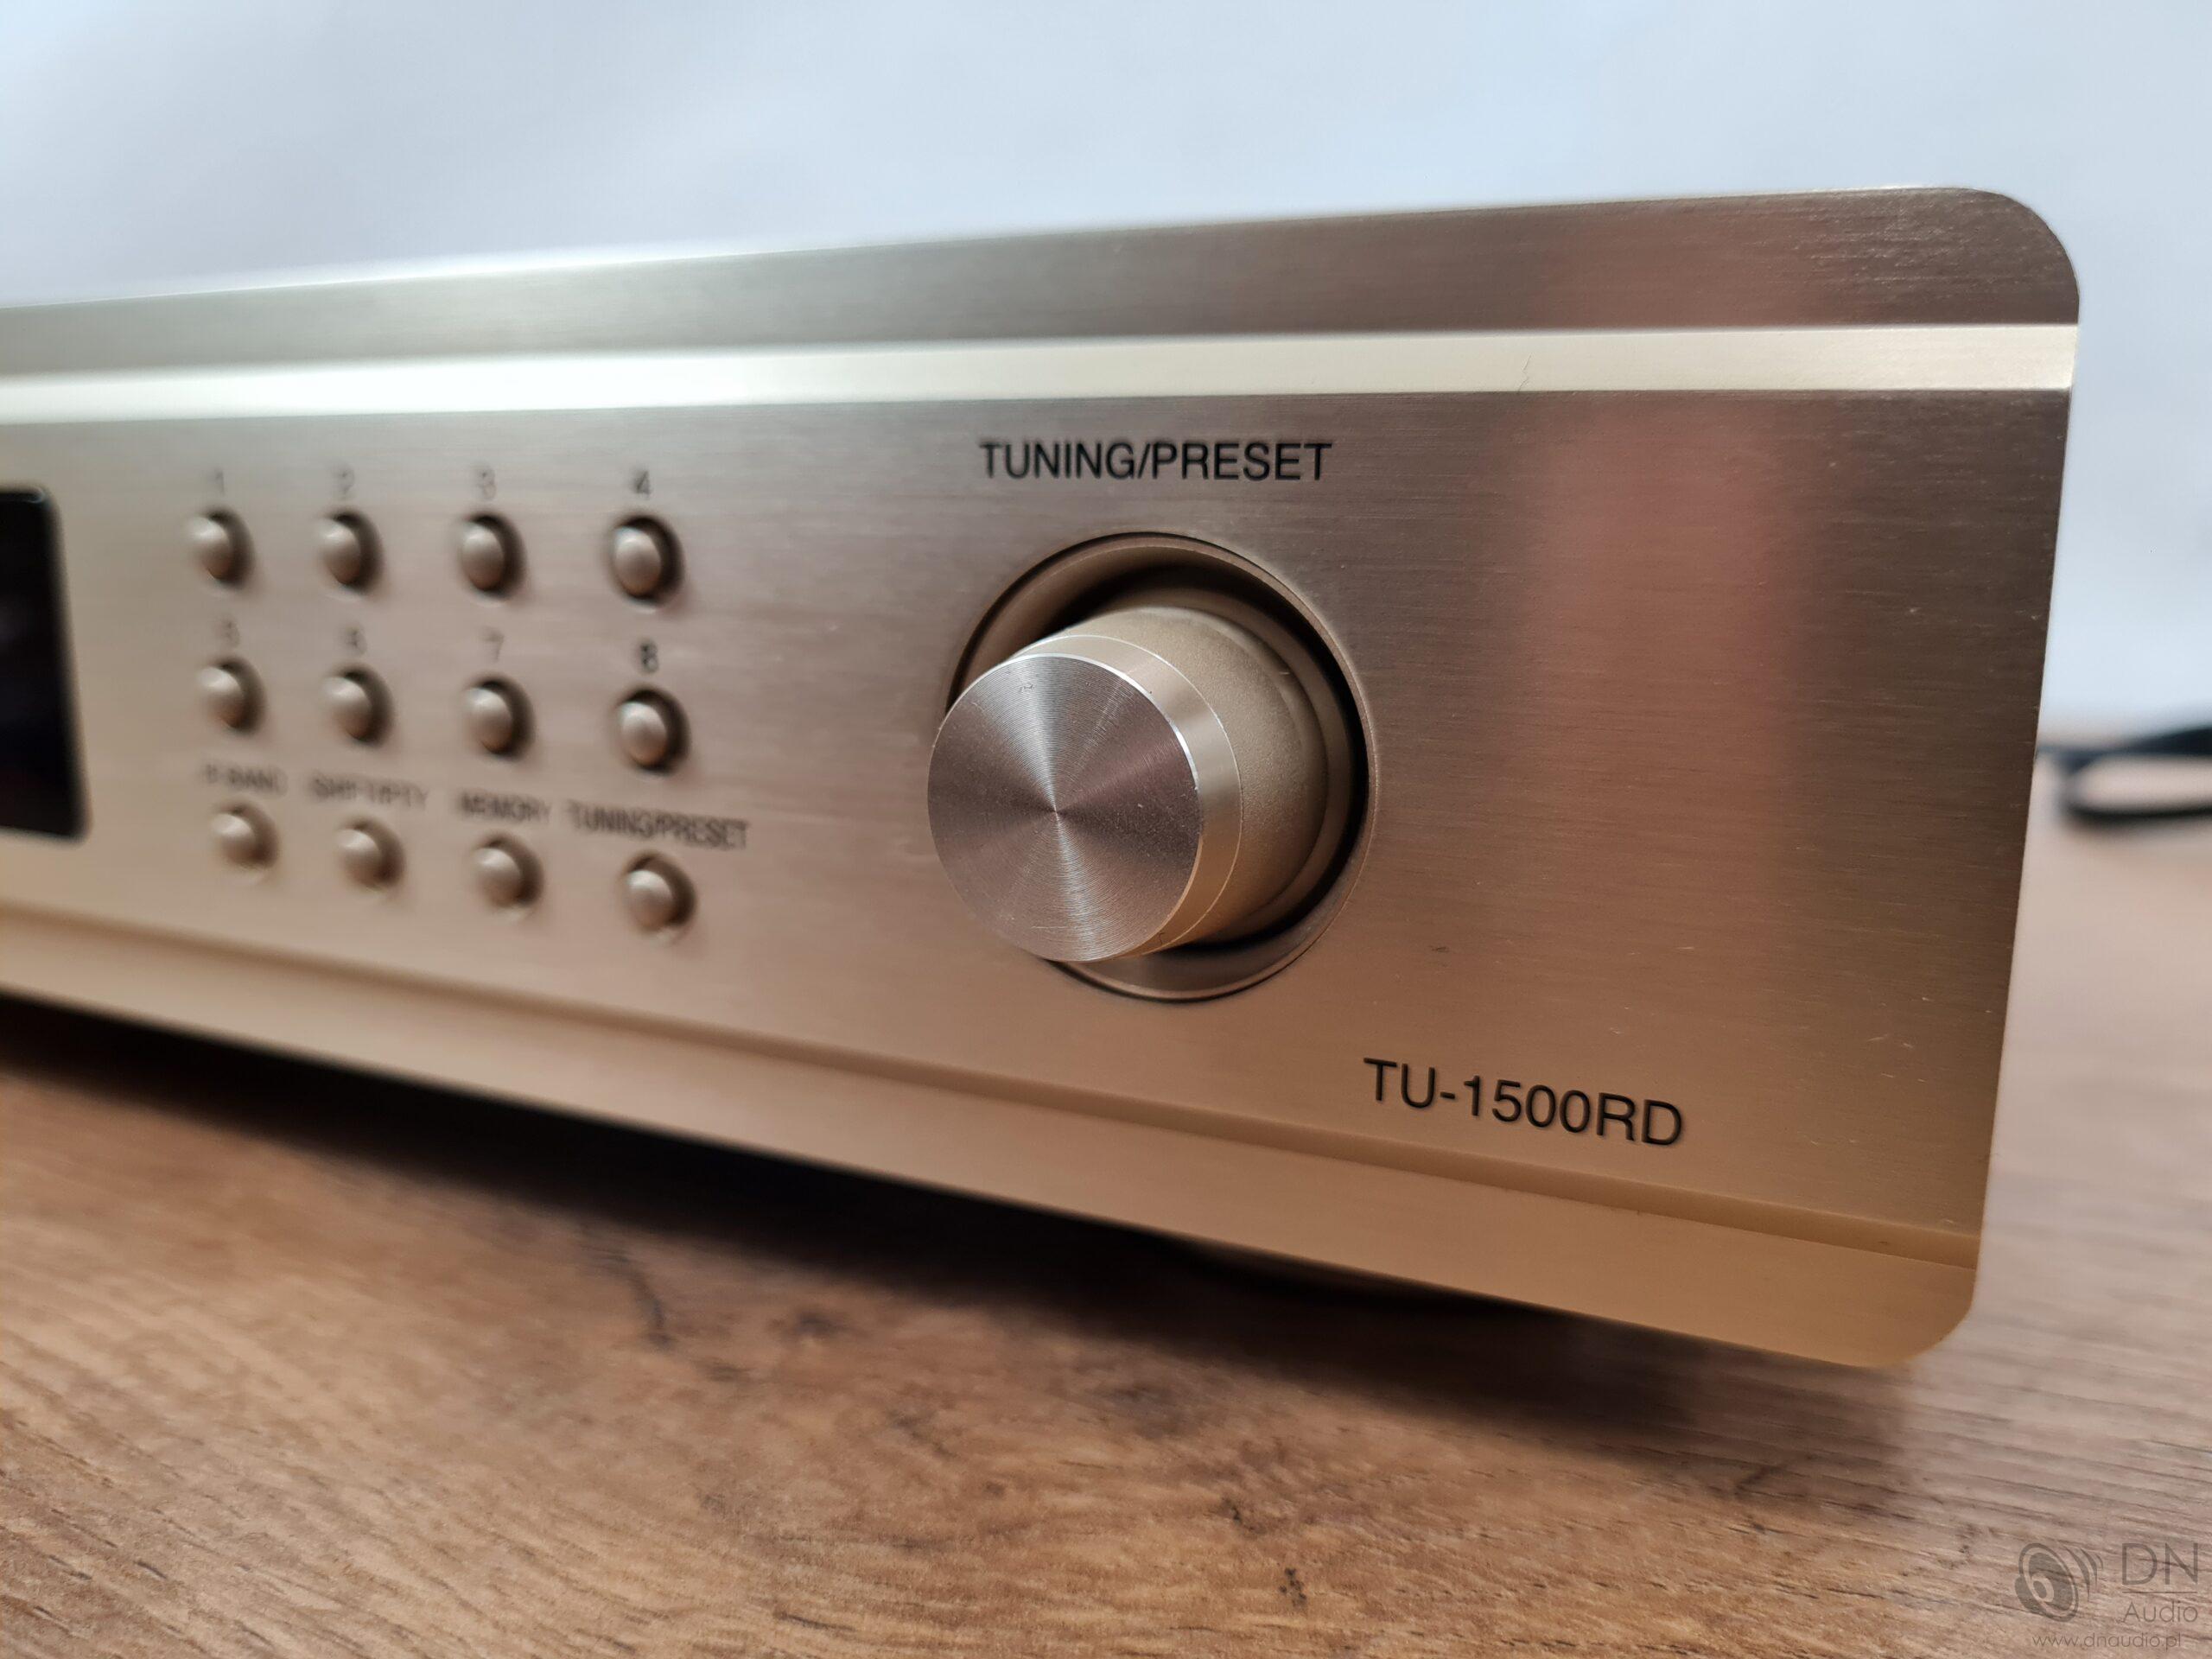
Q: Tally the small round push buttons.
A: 12